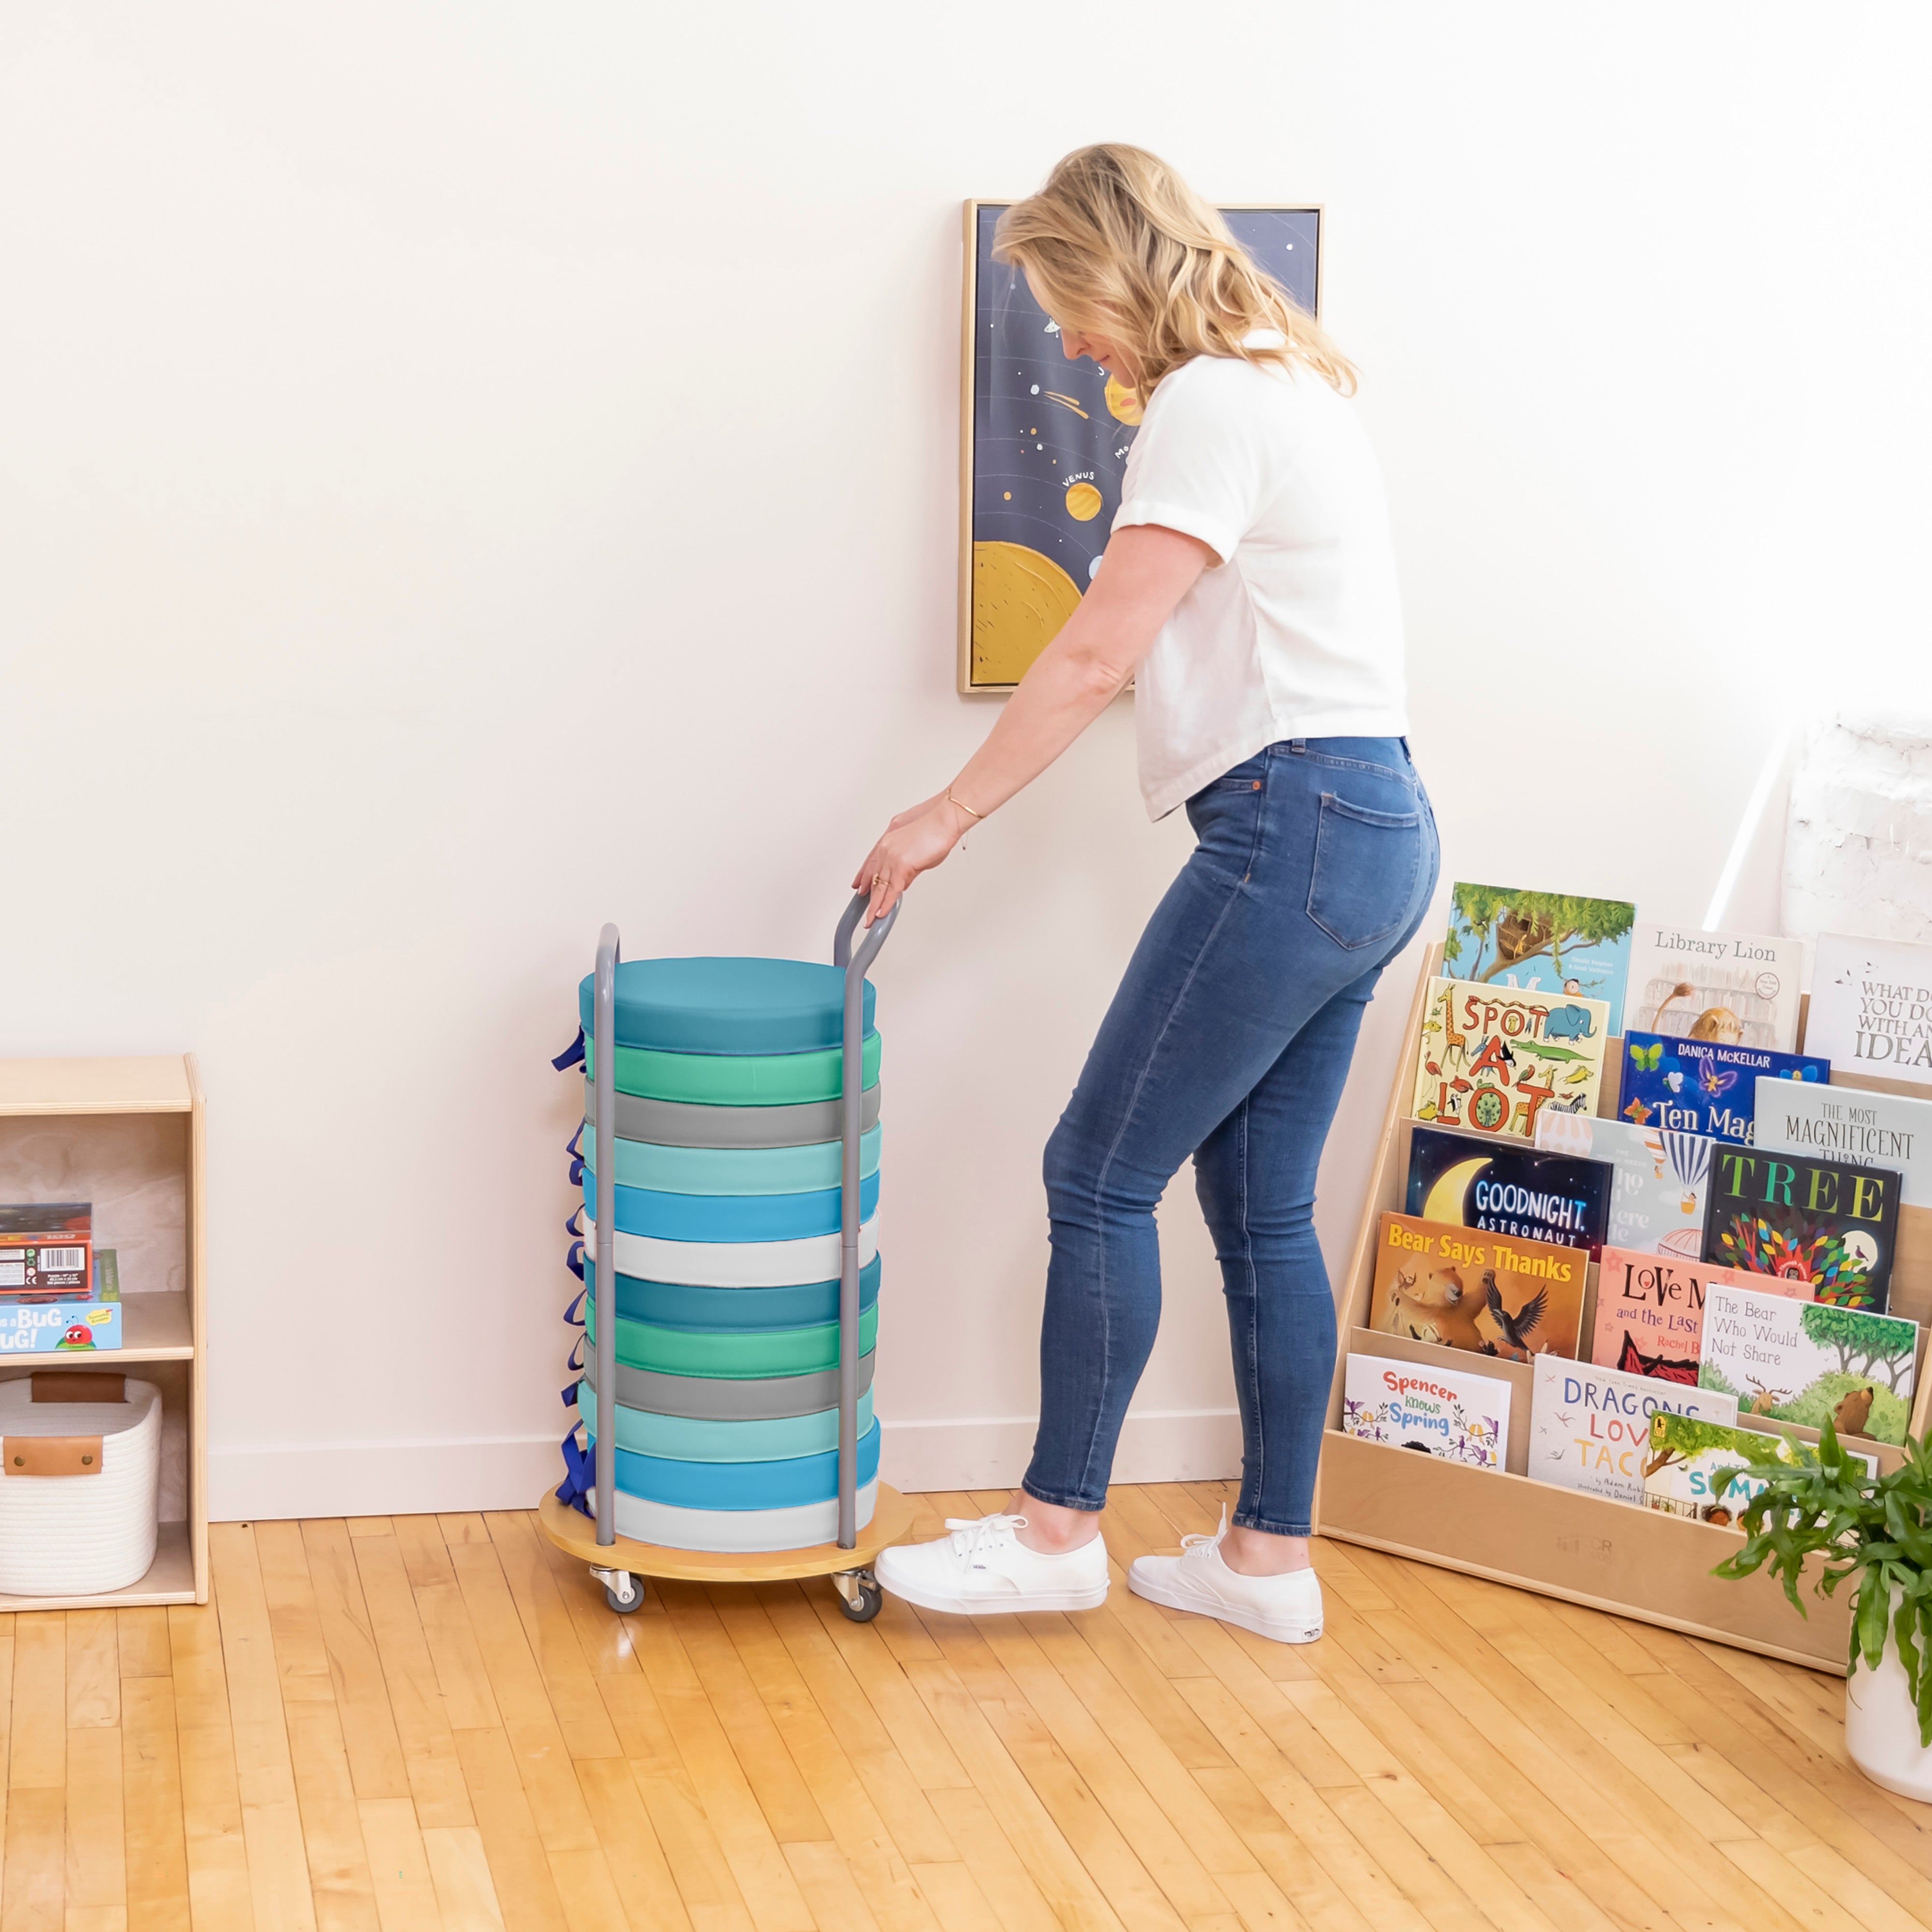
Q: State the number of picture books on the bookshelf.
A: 15